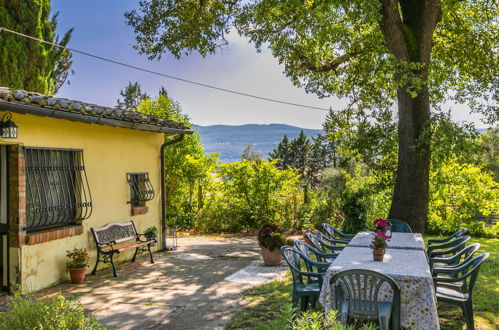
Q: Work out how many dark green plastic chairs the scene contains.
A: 11